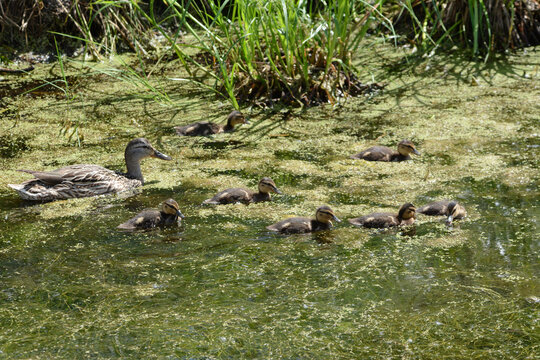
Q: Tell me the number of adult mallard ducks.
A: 1